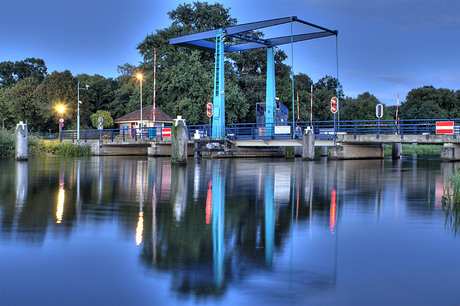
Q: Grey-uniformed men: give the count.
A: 0